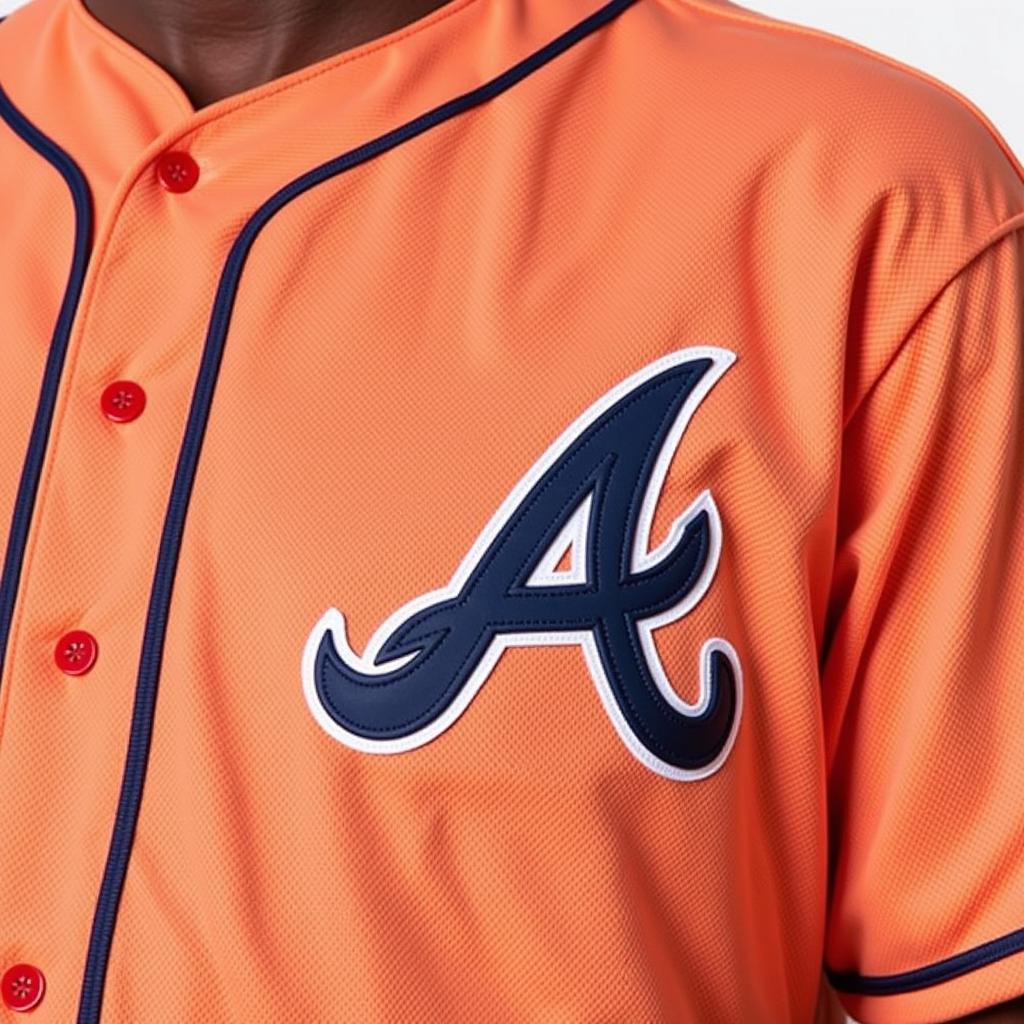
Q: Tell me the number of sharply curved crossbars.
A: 1